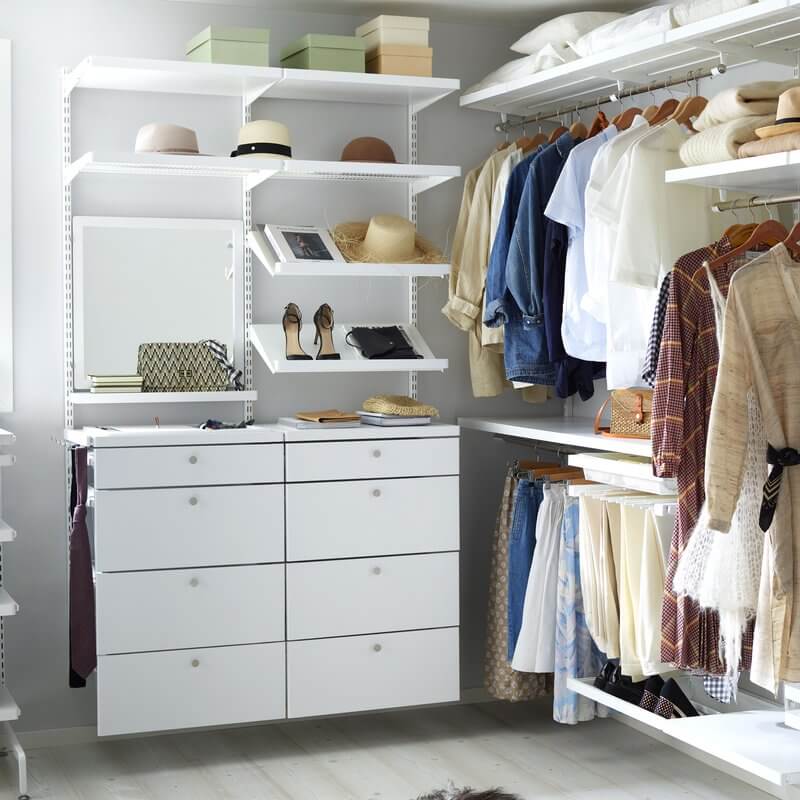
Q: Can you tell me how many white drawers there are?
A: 8